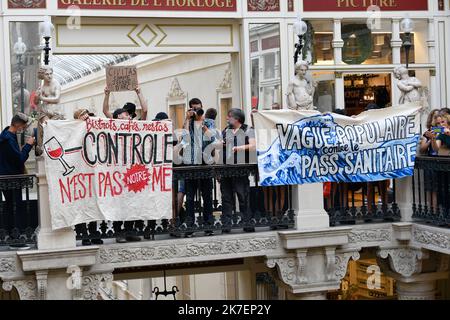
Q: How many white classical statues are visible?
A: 3